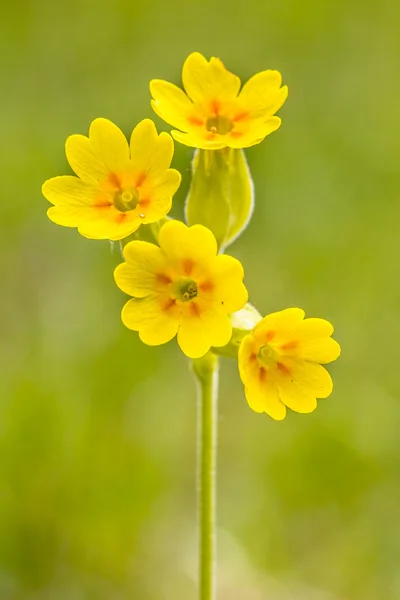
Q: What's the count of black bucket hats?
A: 0